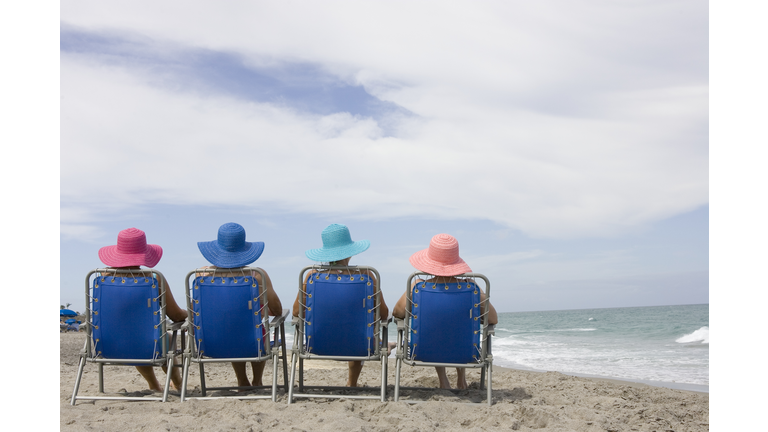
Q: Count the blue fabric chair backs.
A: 4